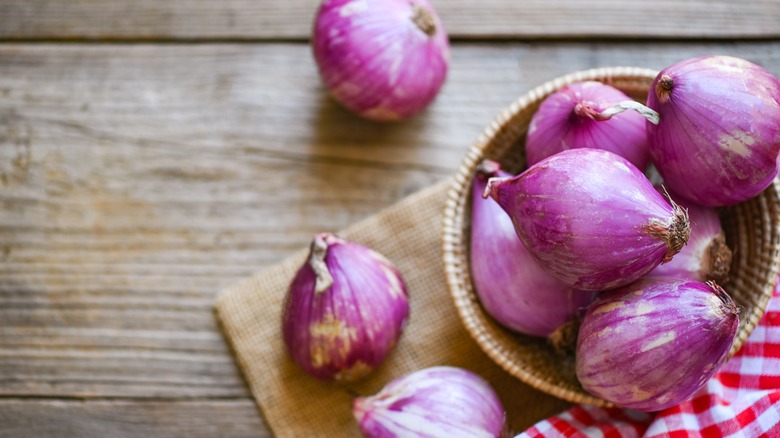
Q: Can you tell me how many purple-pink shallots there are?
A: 9